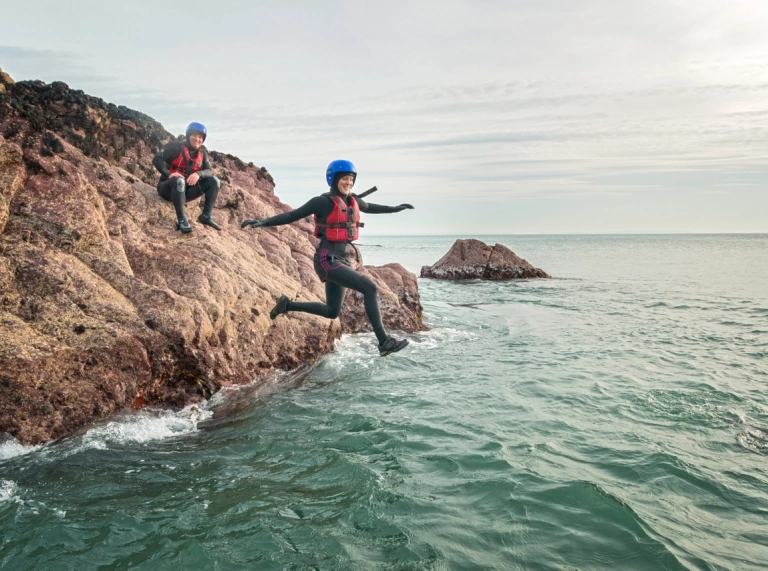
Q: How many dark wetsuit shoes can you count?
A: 4